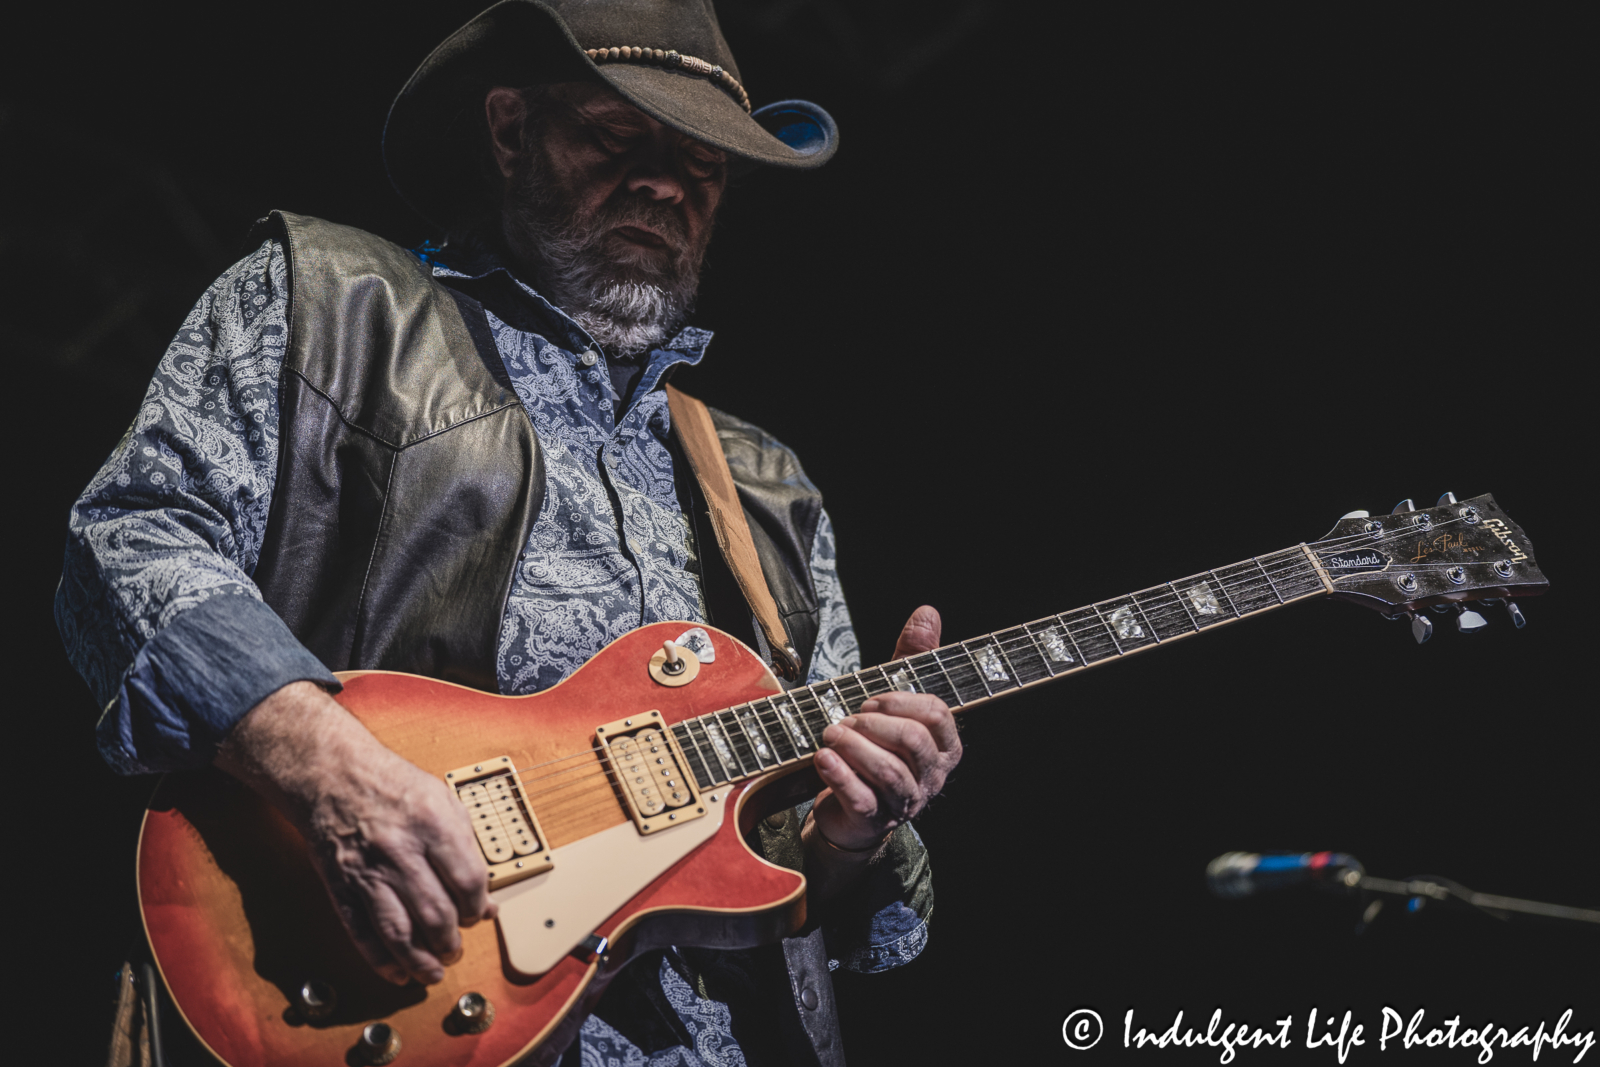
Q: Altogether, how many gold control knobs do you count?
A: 3